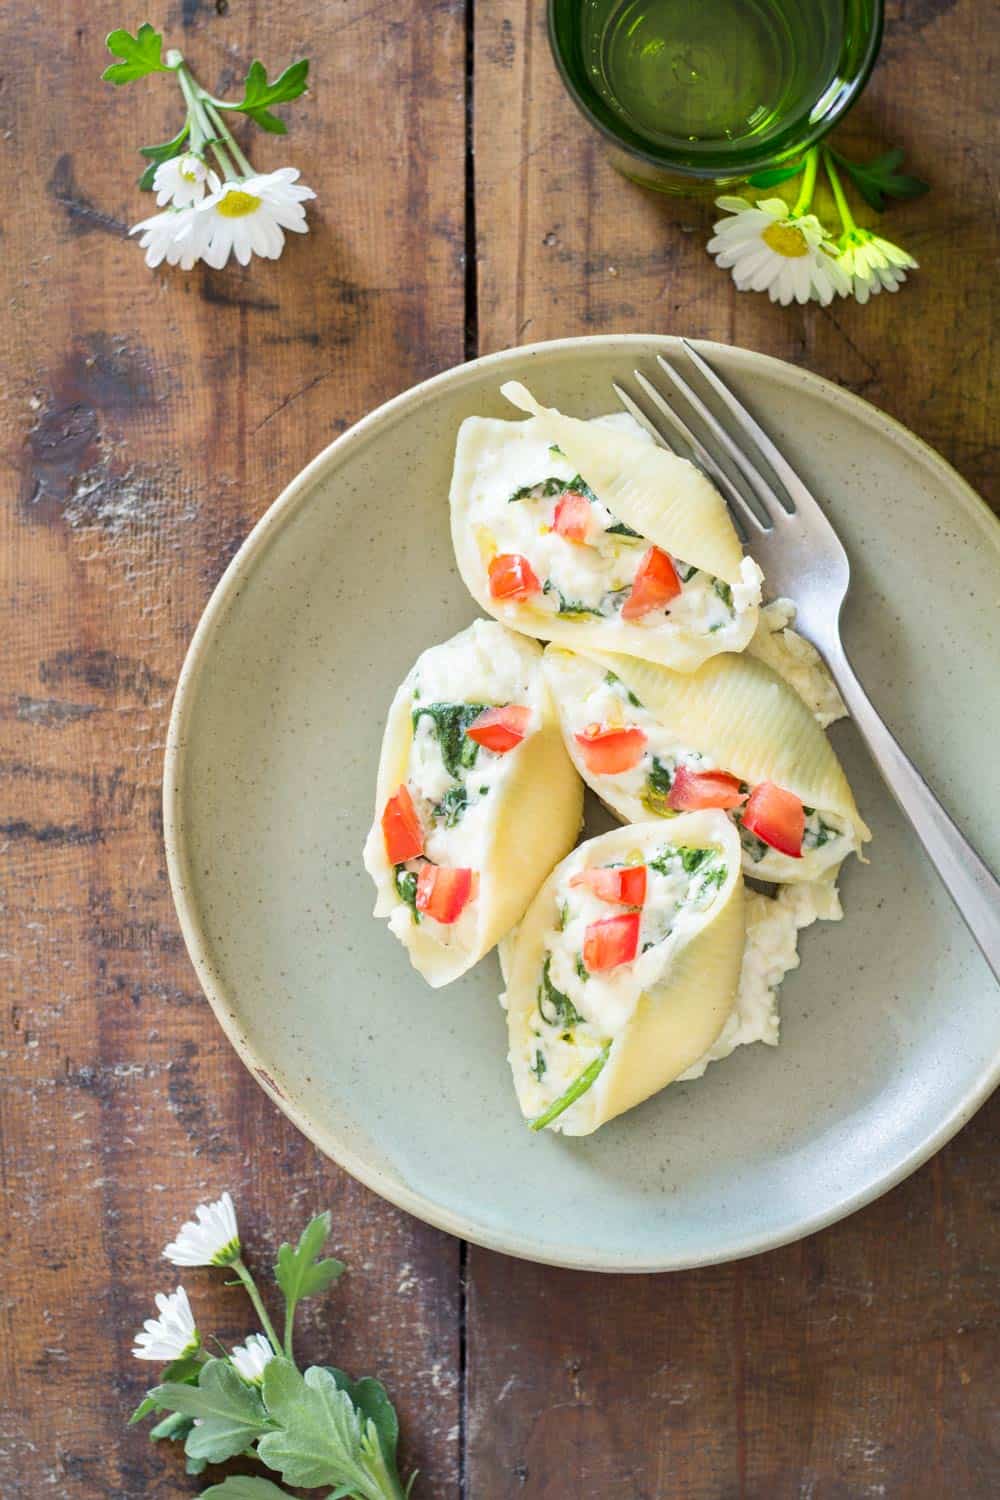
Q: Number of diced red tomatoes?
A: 11